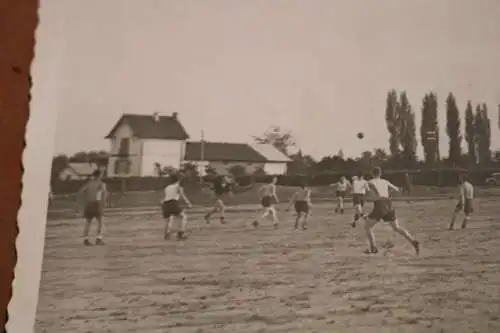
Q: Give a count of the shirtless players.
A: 3